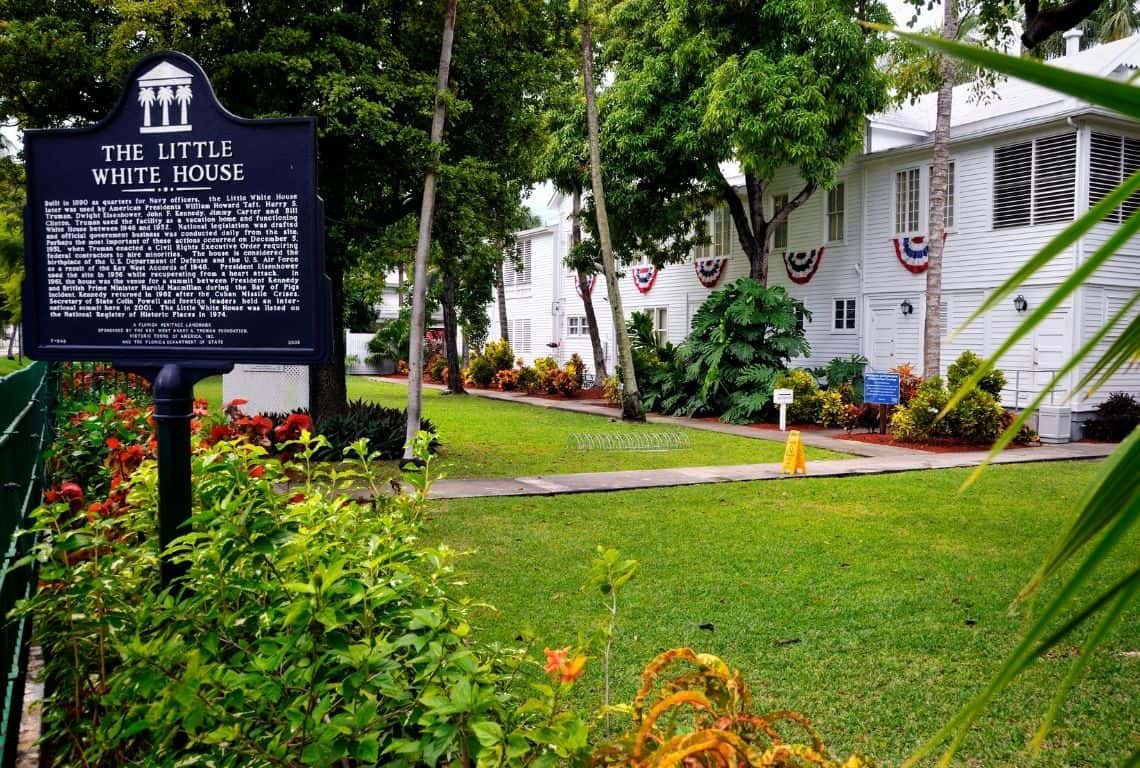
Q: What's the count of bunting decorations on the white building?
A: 5